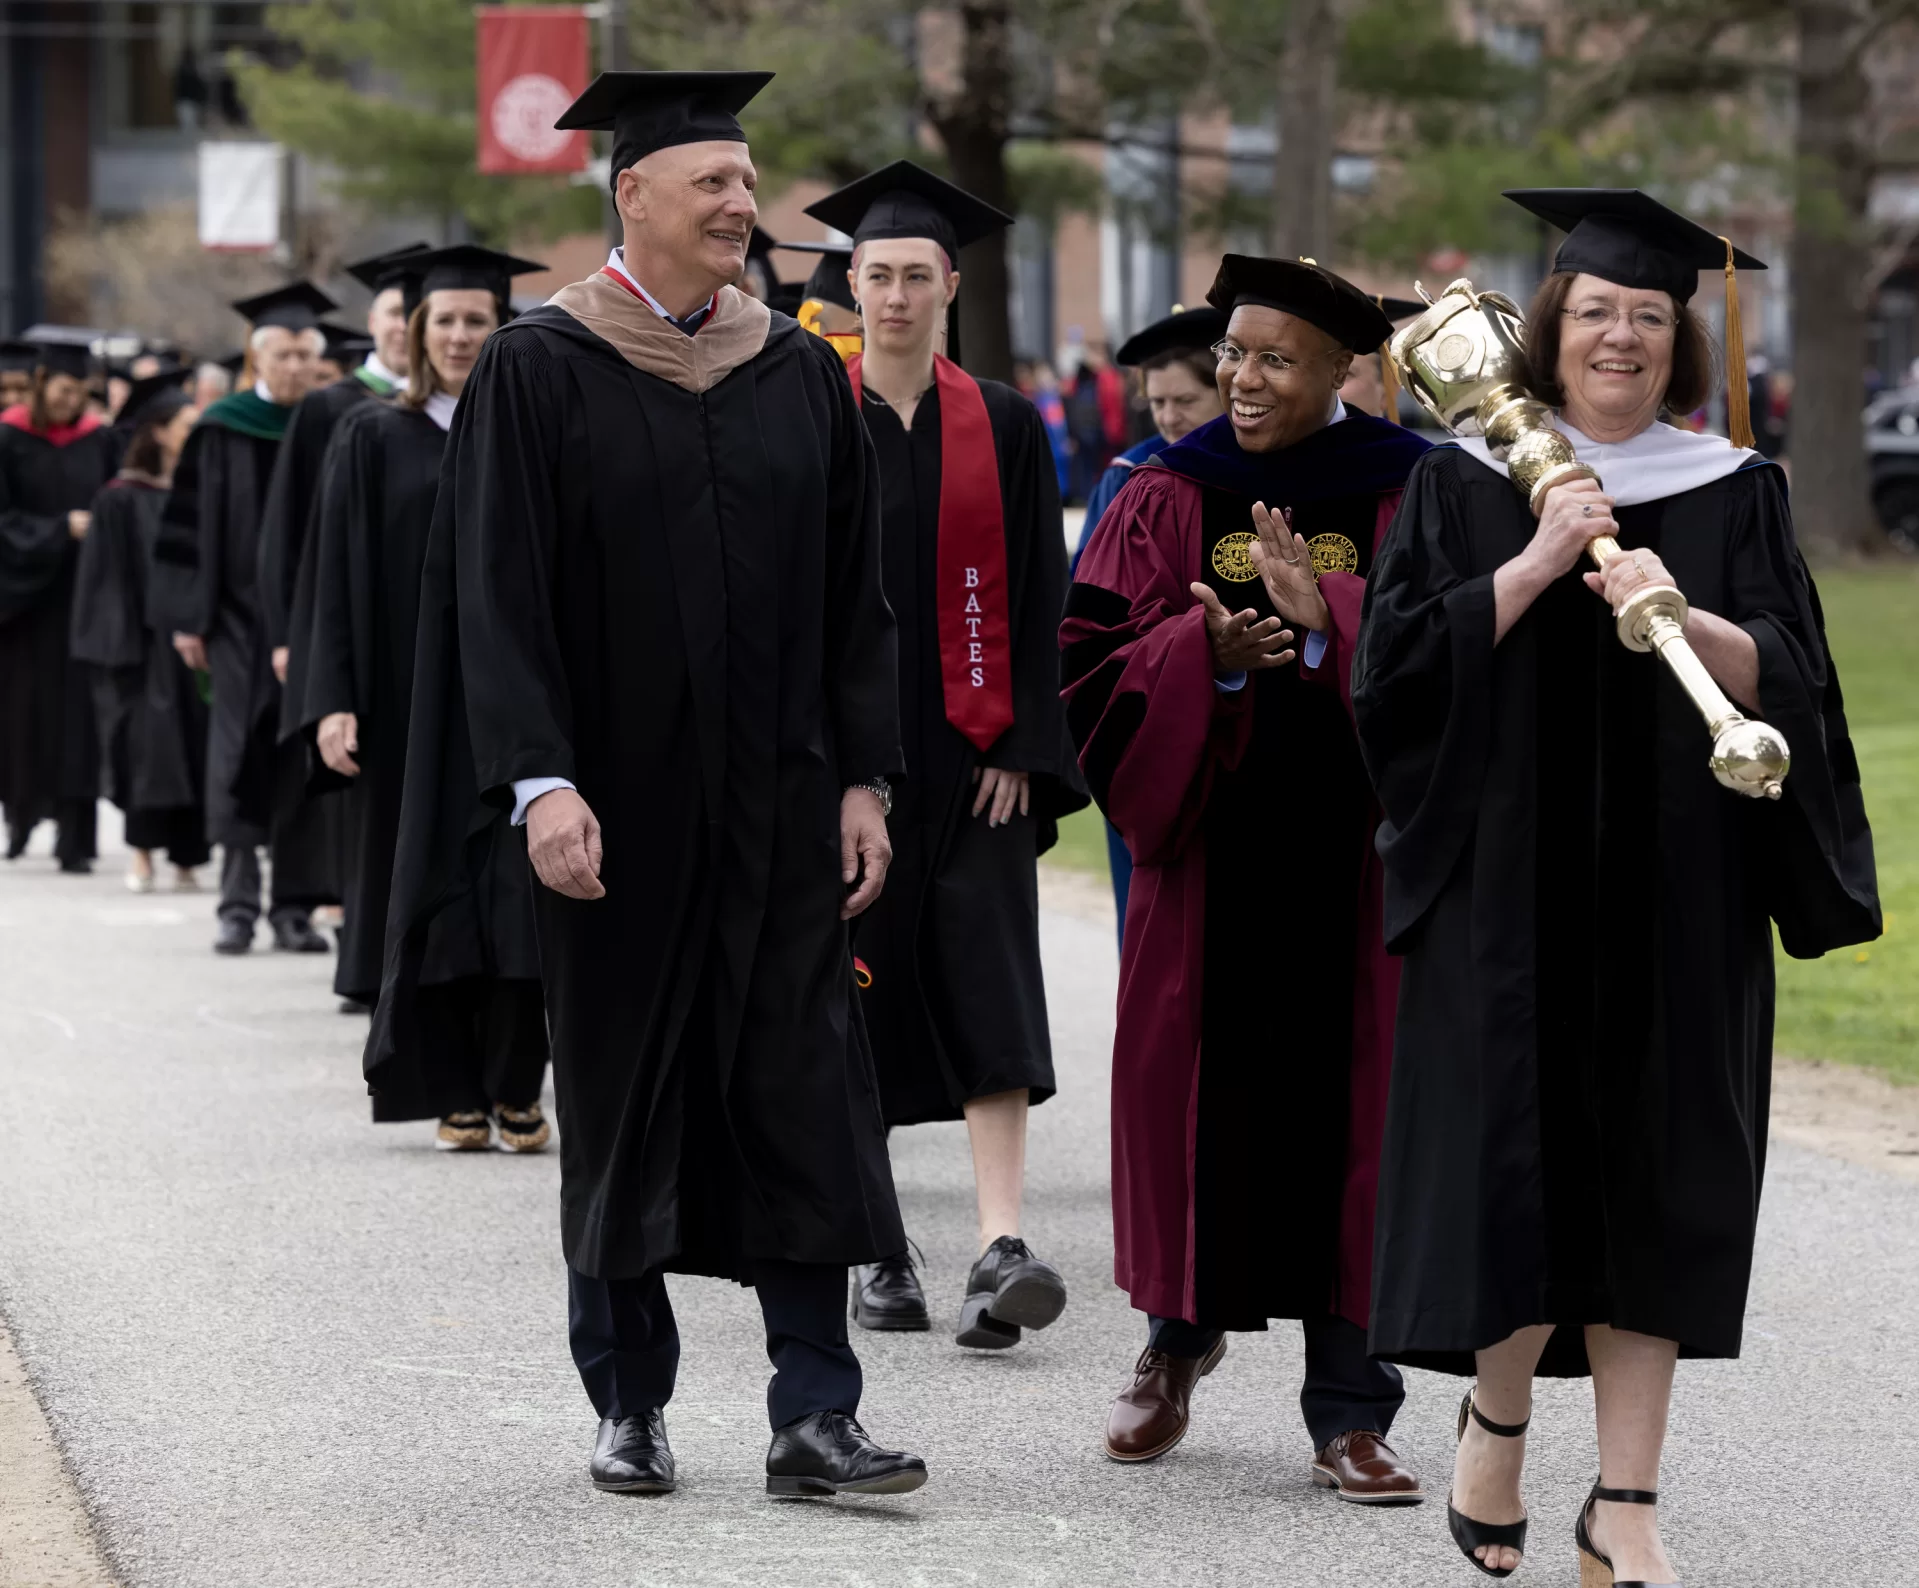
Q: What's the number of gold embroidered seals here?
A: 2